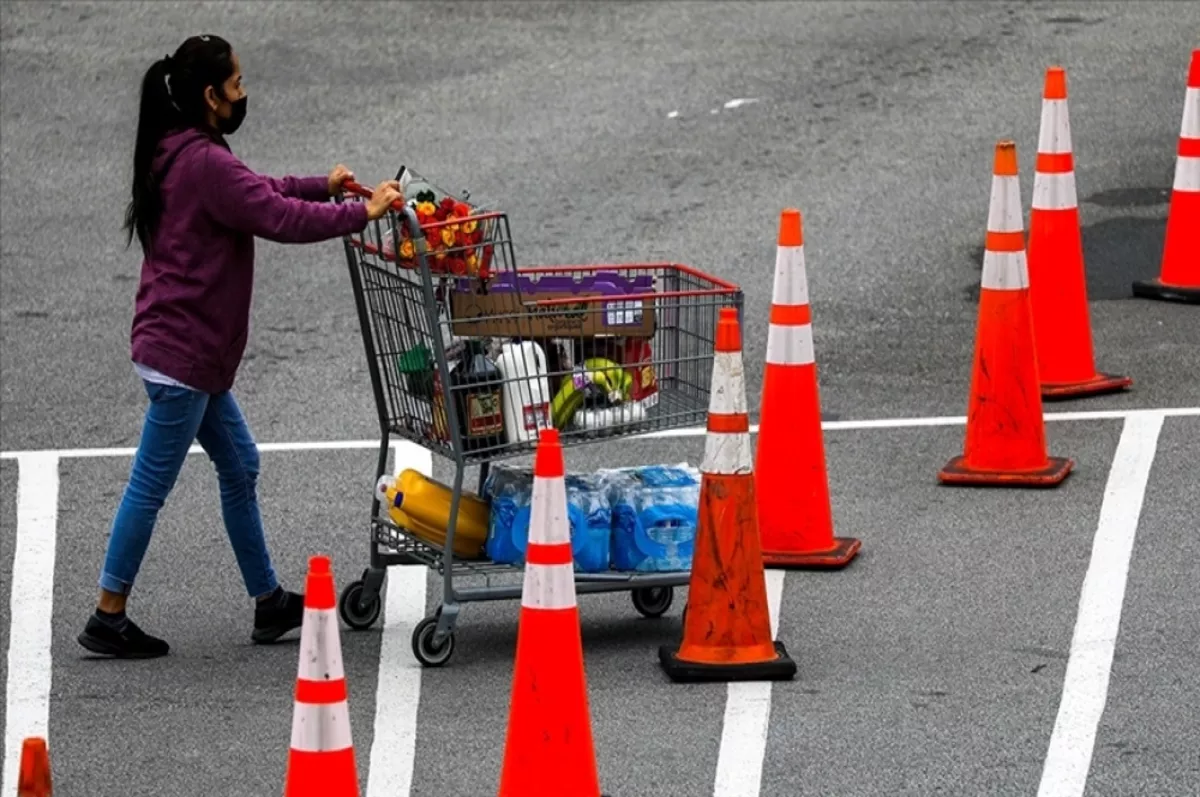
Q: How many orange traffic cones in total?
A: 8